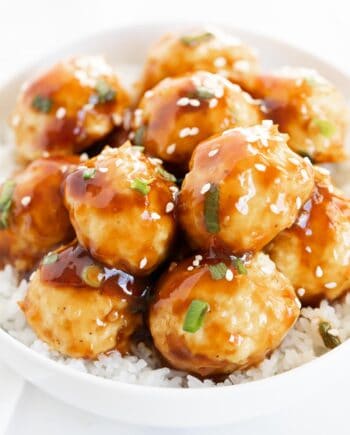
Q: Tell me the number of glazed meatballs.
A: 10